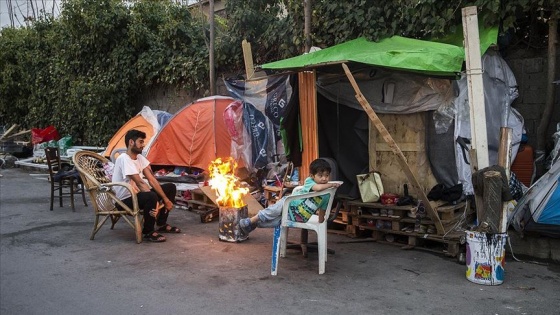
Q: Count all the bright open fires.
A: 1